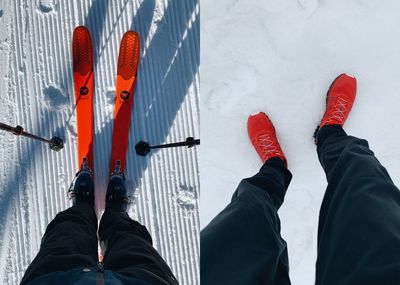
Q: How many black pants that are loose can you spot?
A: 2